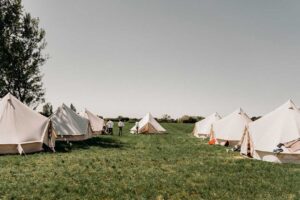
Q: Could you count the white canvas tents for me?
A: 7